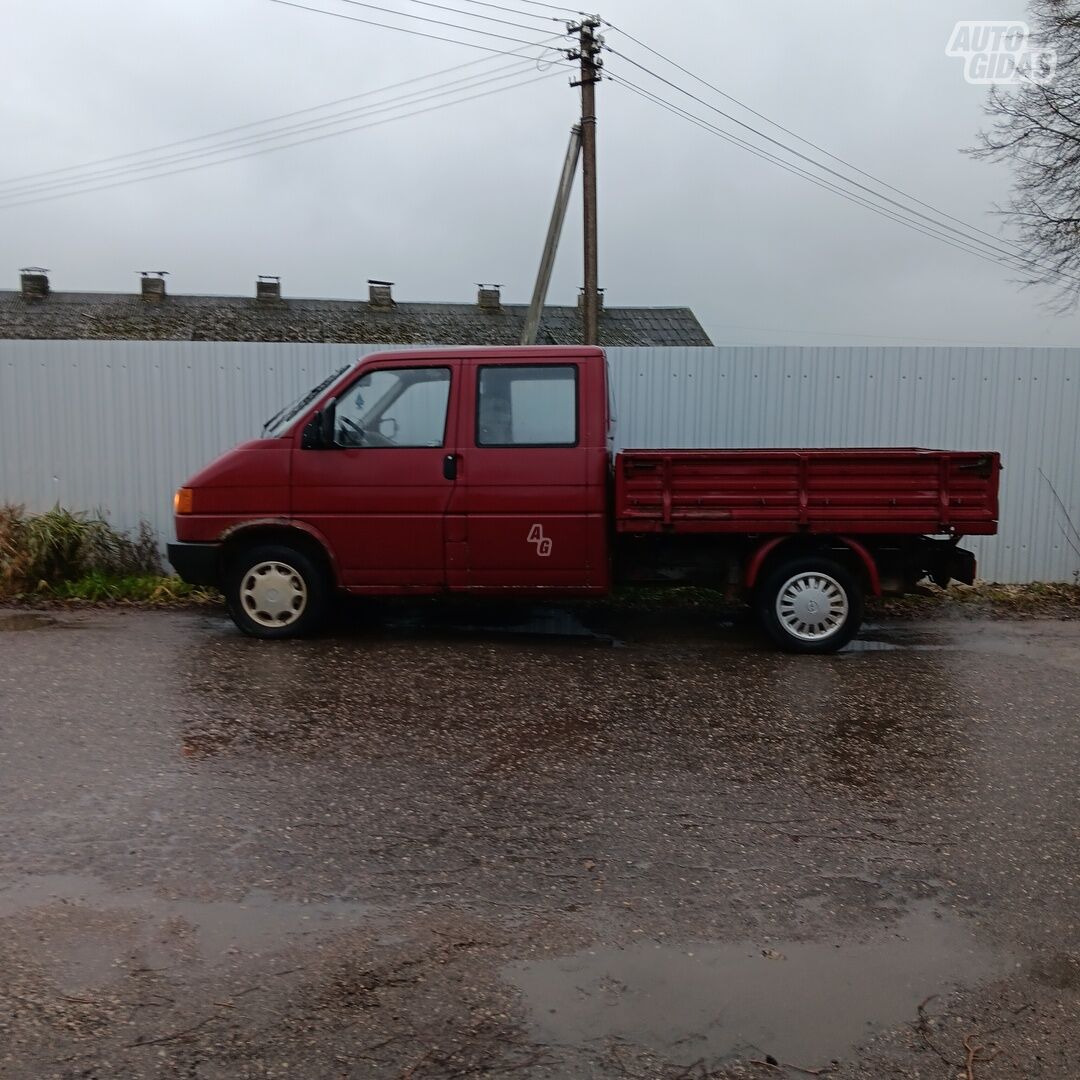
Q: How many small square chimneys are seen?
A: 6